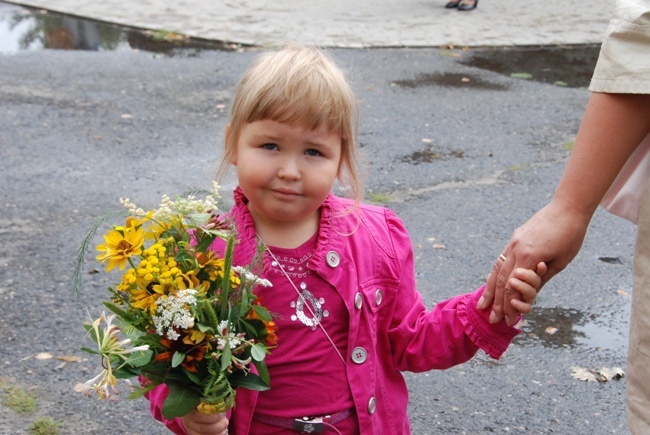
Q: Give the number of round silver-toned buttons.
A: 5